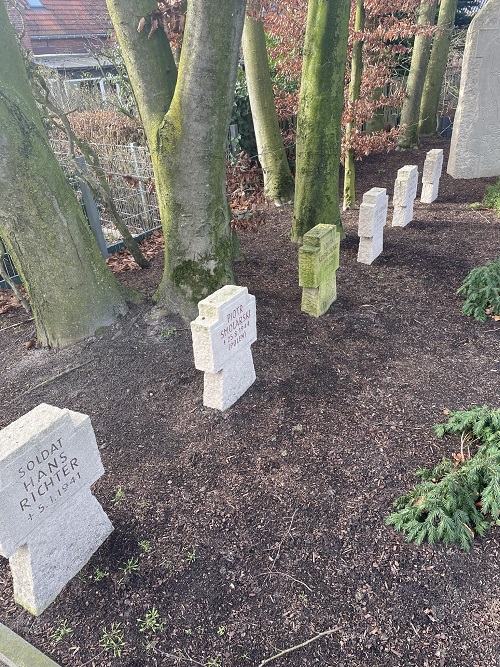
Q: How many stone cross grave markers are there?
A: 6